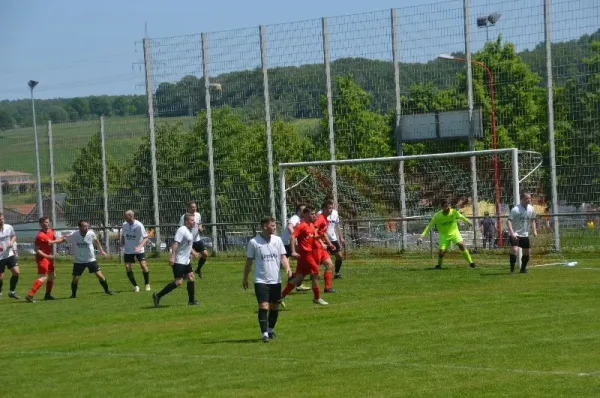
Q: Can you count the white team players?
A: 9